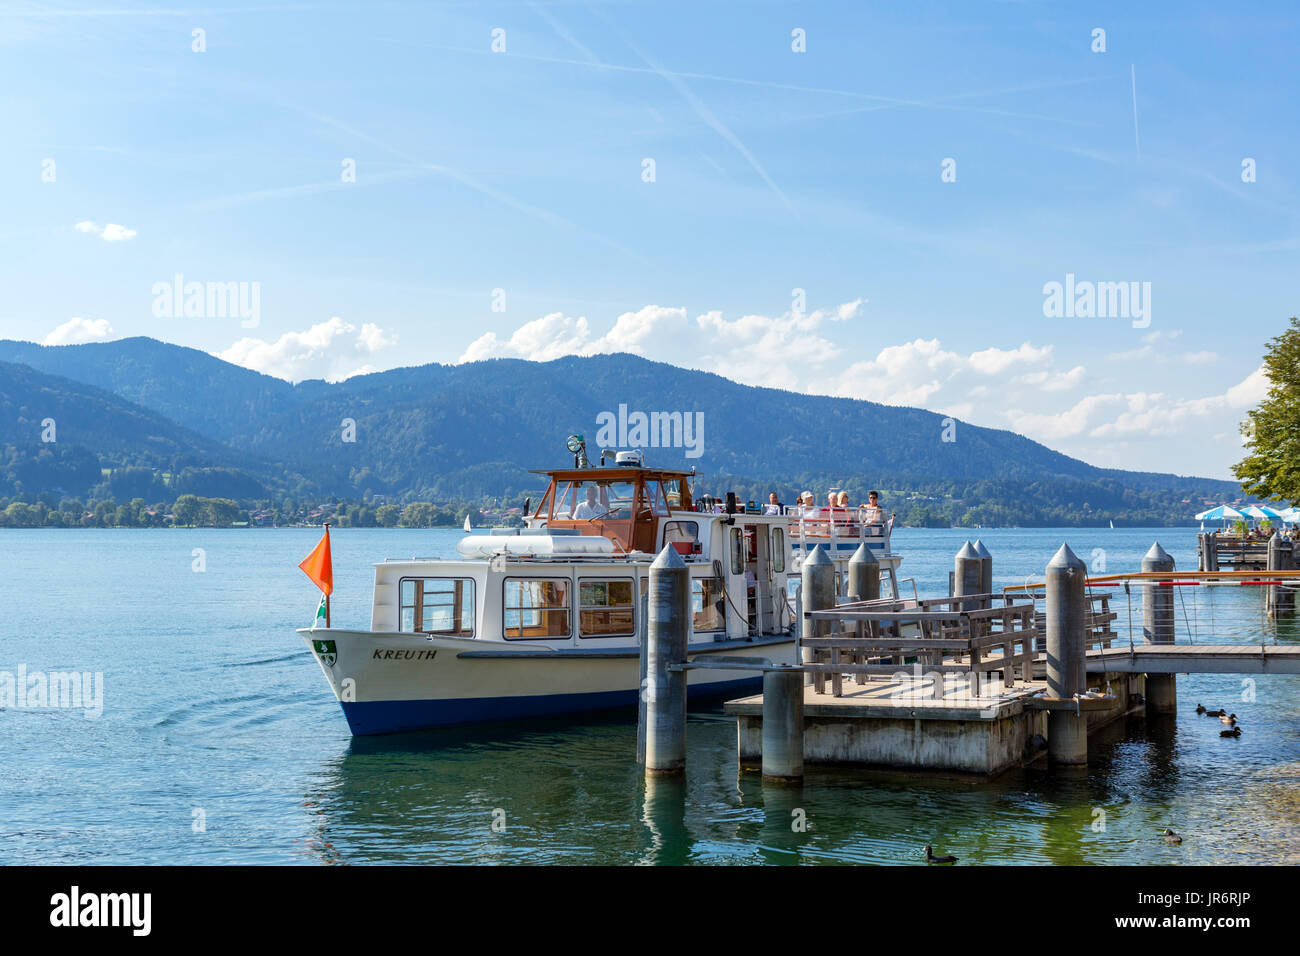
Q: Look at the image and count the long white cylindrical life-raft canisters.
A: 1